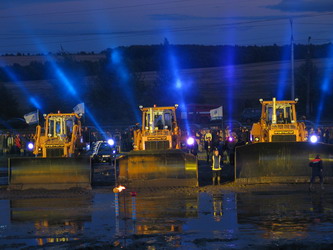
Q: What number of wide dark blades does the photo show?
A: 3